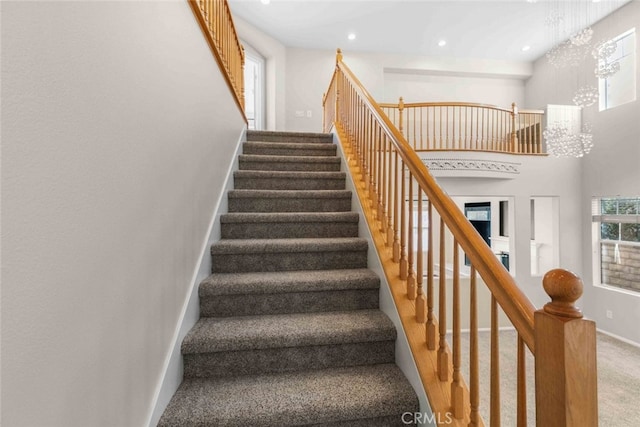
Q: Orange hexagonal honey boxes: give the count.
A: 0